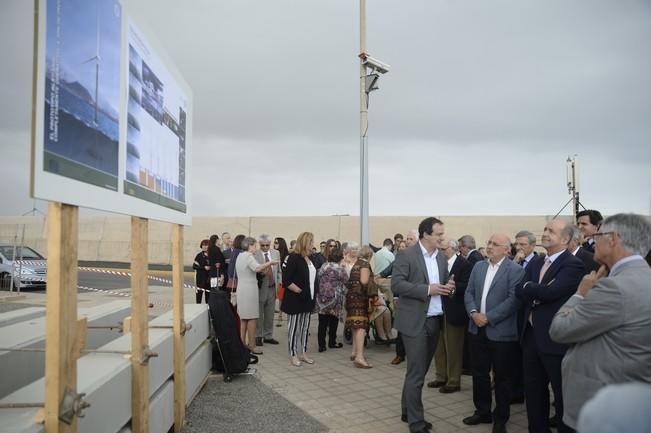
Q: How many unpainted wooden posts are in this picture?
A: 3